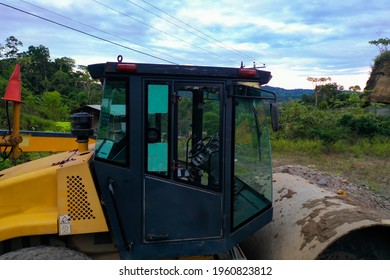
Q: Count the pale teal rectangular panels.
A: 2